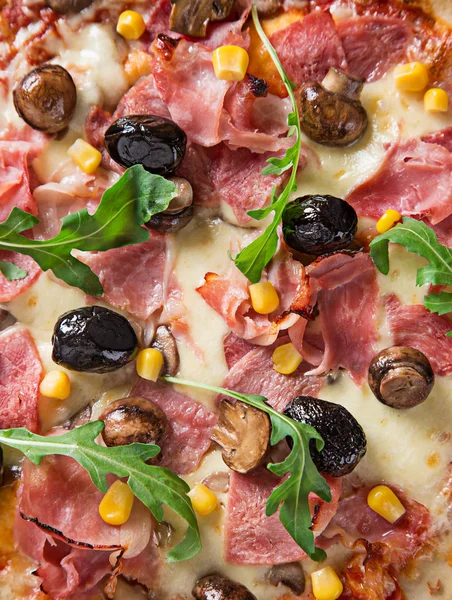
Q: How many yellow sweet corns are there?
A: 14